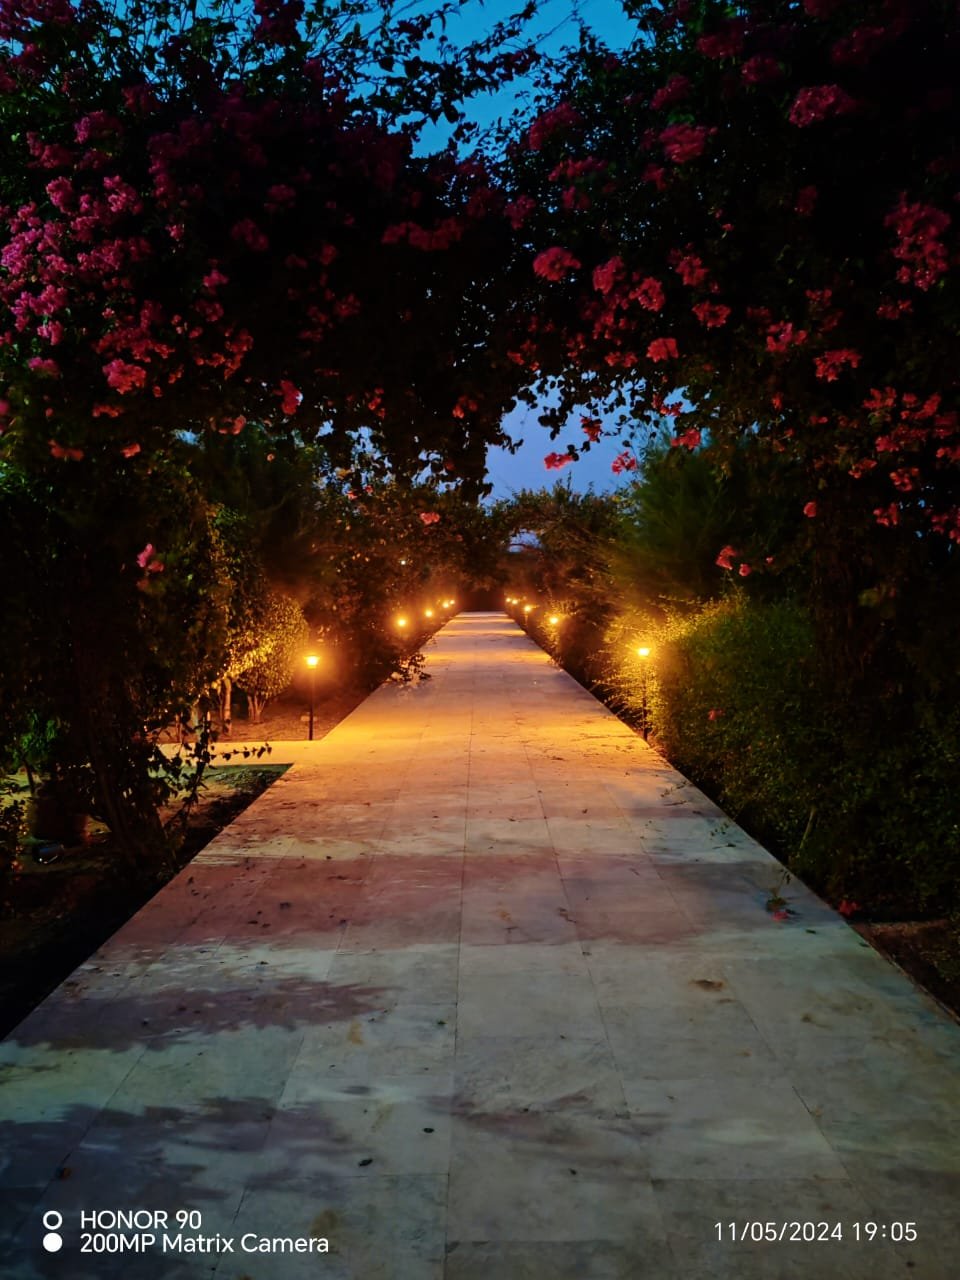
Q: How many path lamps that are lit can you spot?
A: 10